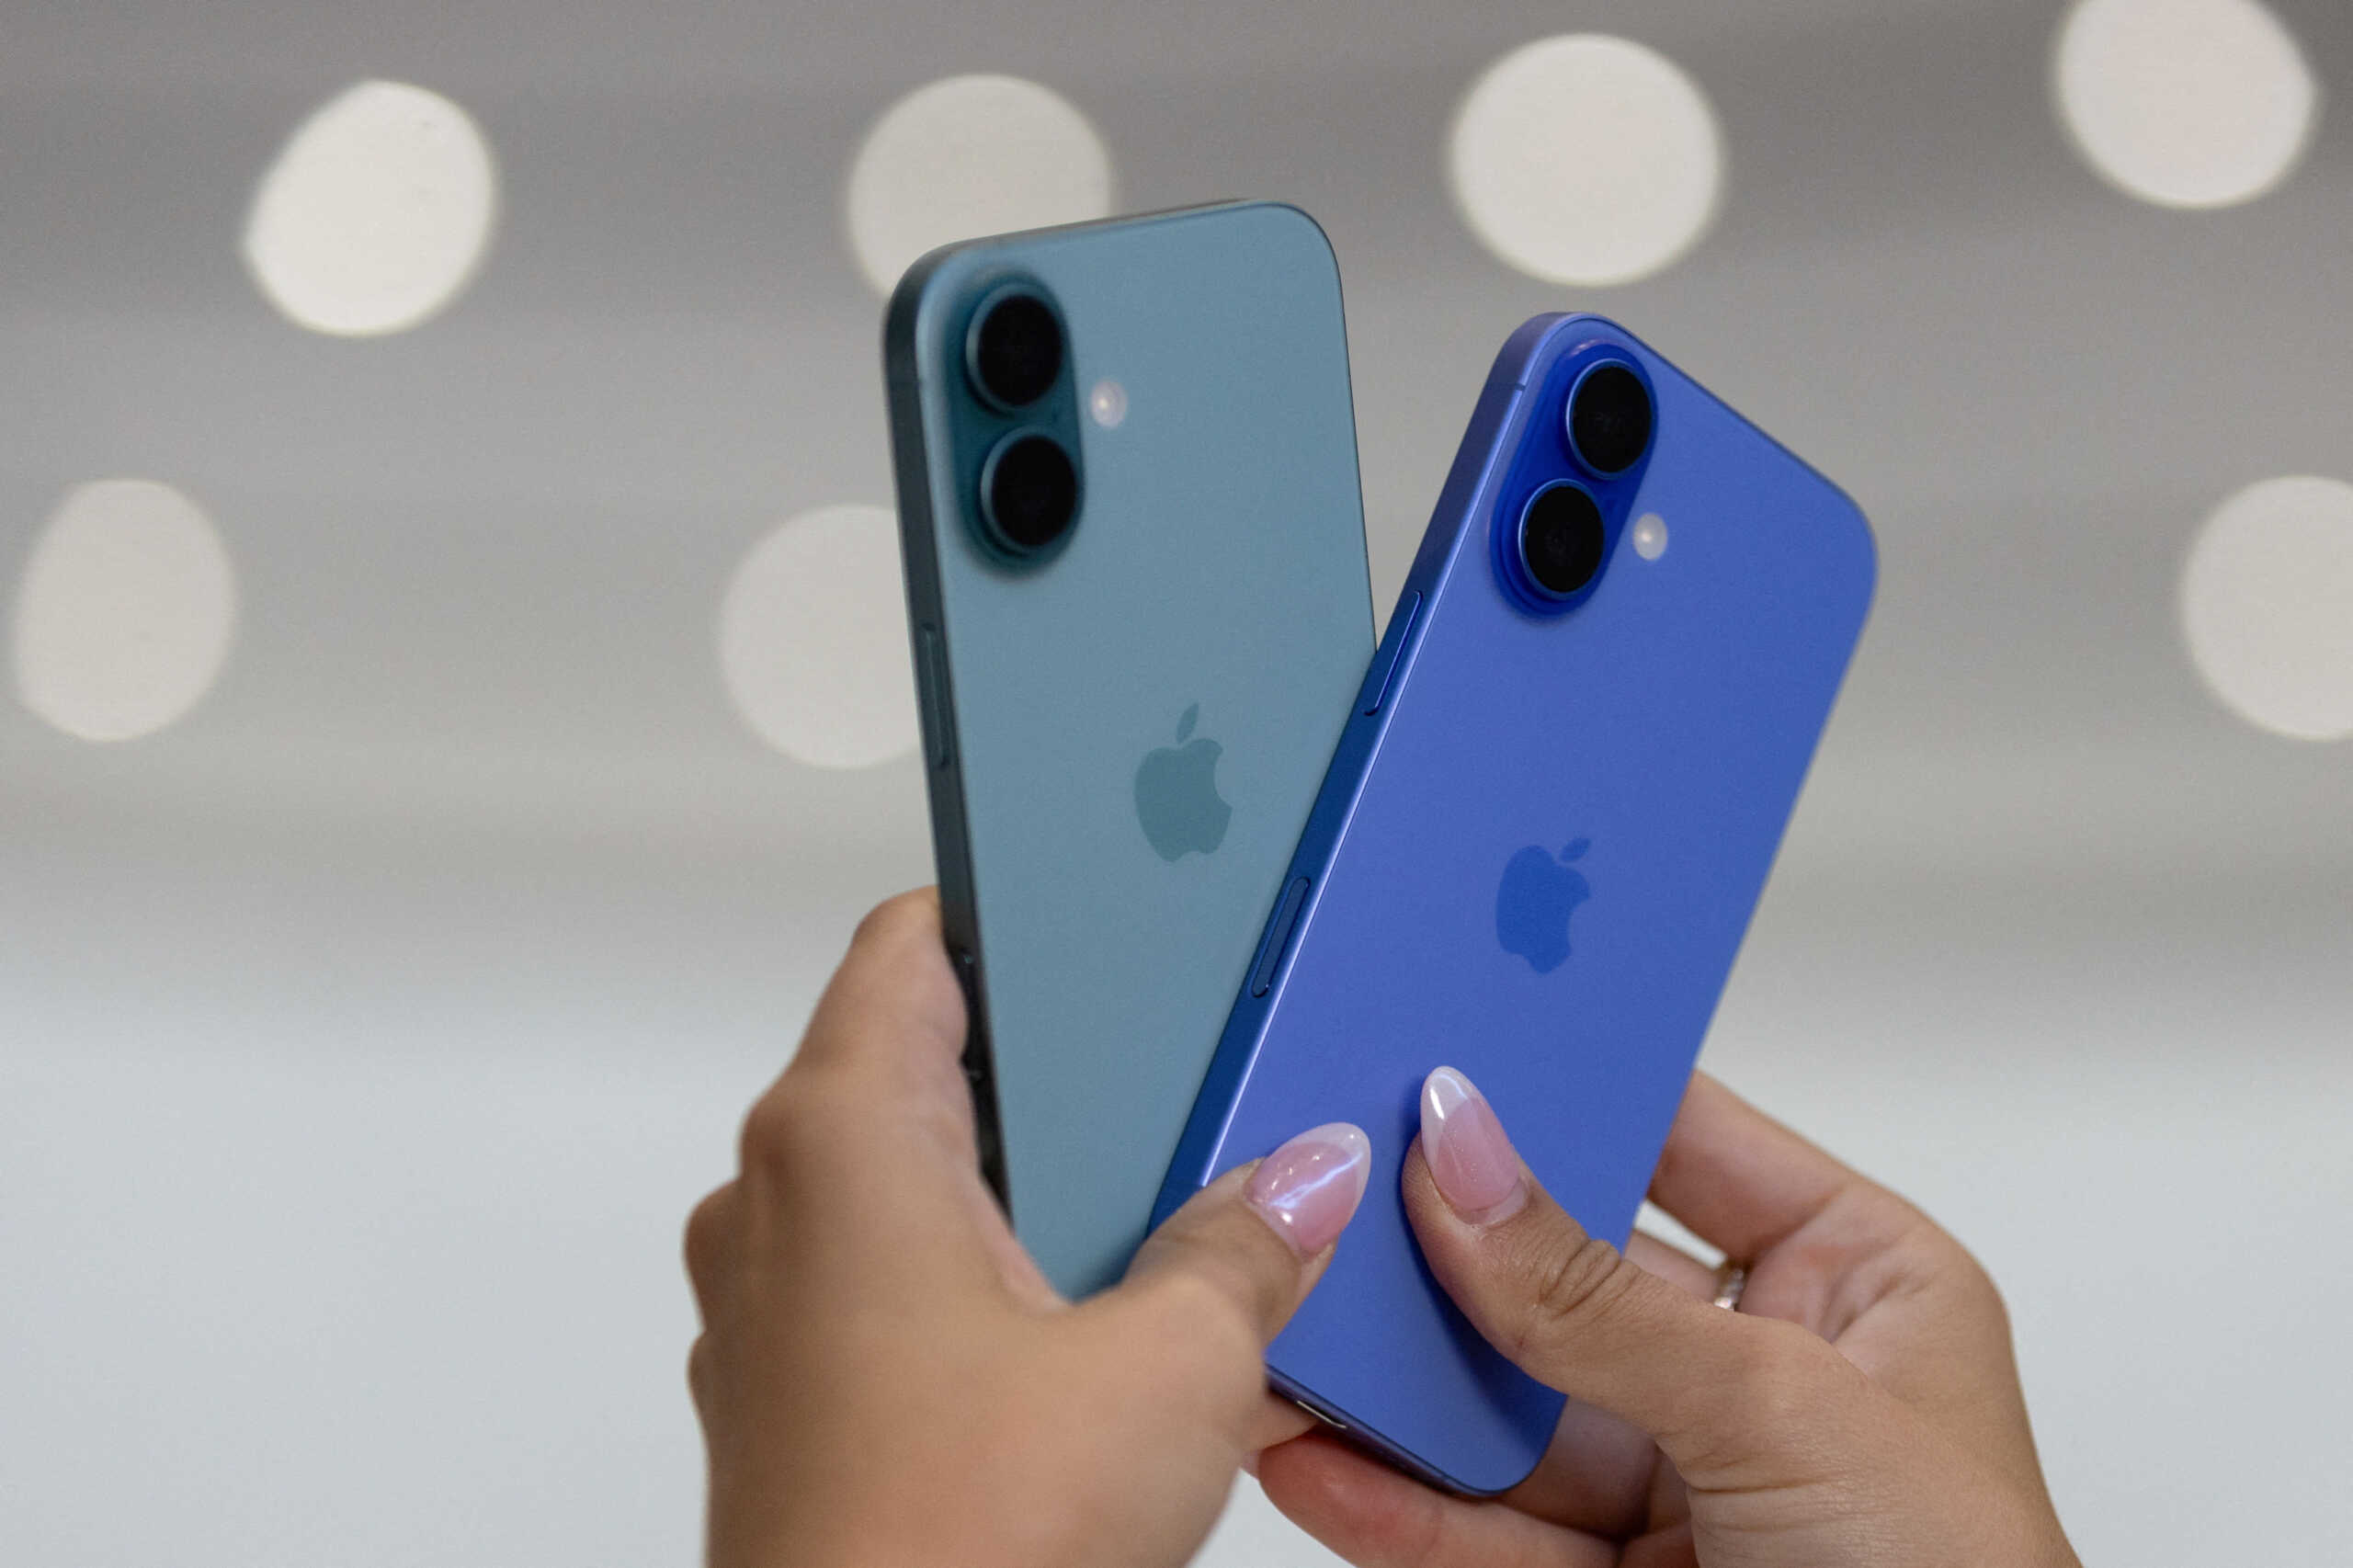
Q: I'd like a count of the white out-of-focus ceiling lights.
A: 7